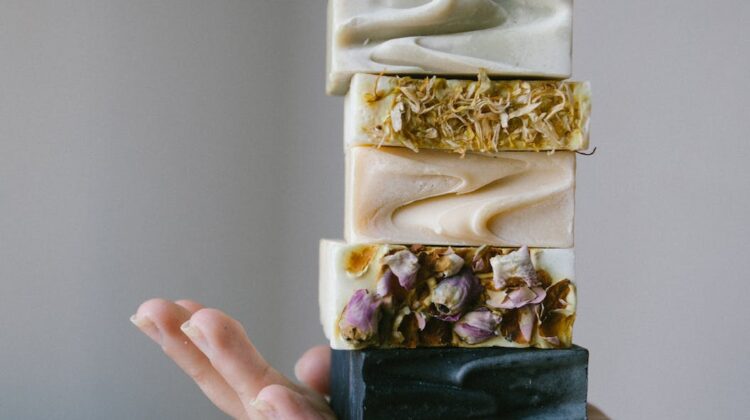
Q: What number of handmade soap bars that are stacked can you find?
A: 5